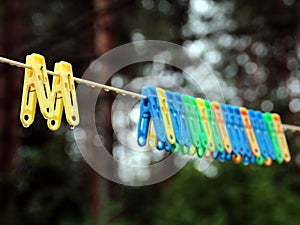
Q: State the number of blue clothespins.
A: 8